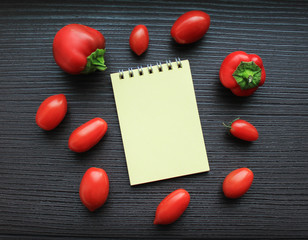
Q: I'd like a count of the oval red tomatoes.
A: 8